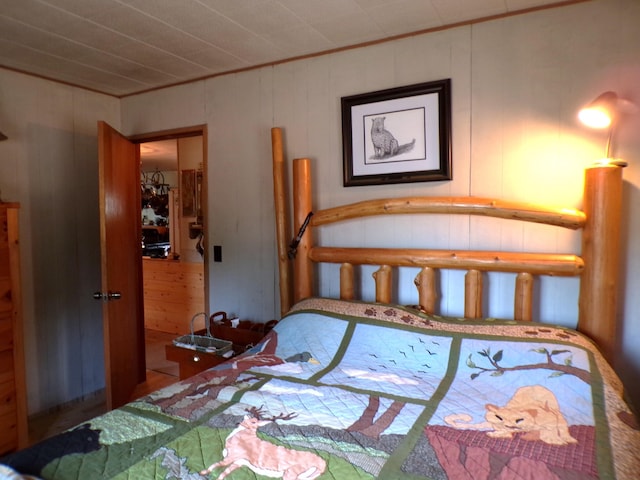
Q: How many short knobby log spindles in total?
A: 5